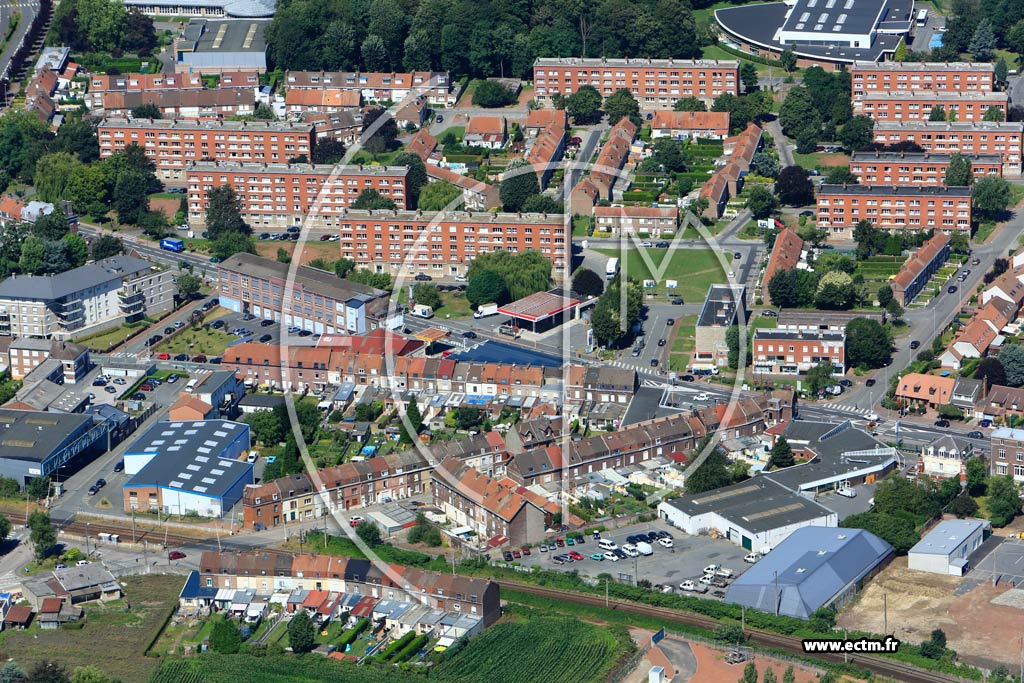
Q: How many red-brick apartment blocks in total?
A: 9